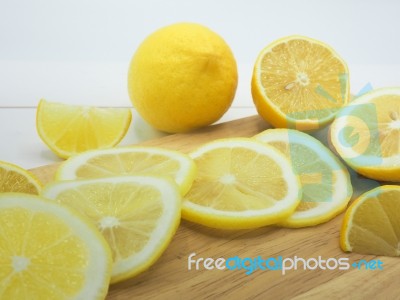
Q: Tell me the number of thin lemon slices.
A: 5